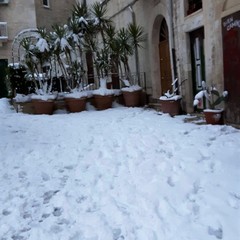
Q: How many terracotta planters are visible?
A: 6